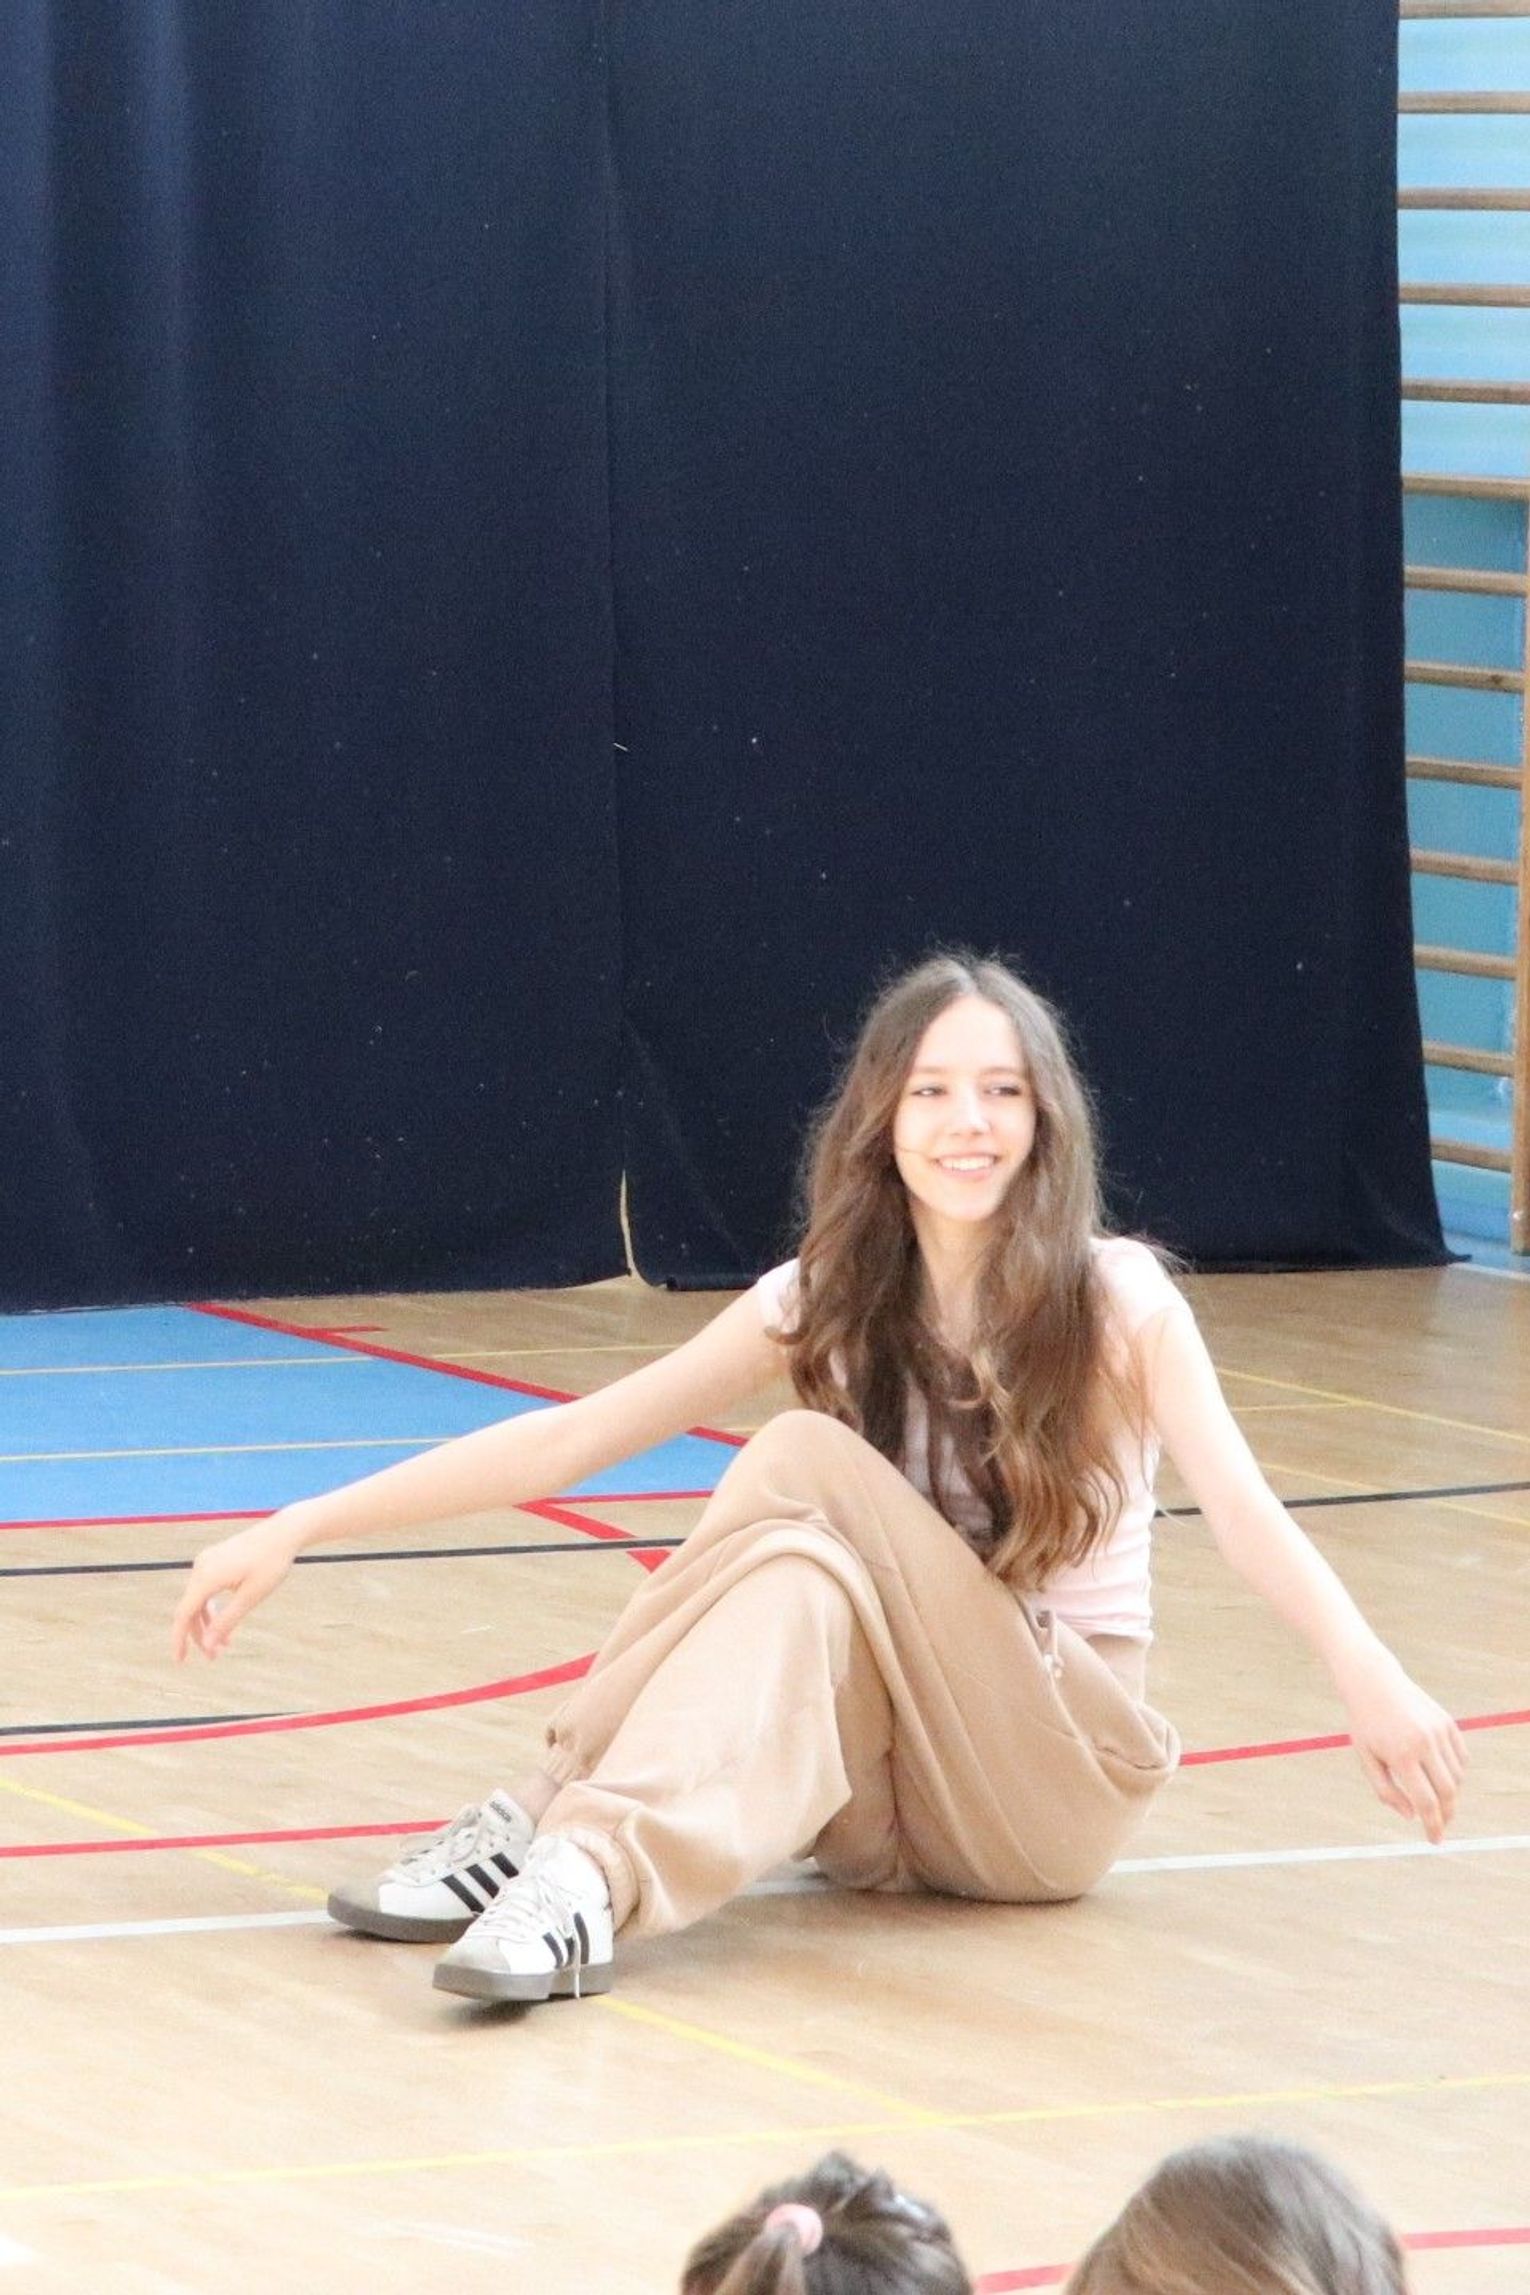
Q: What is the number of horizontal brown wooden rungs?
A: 13